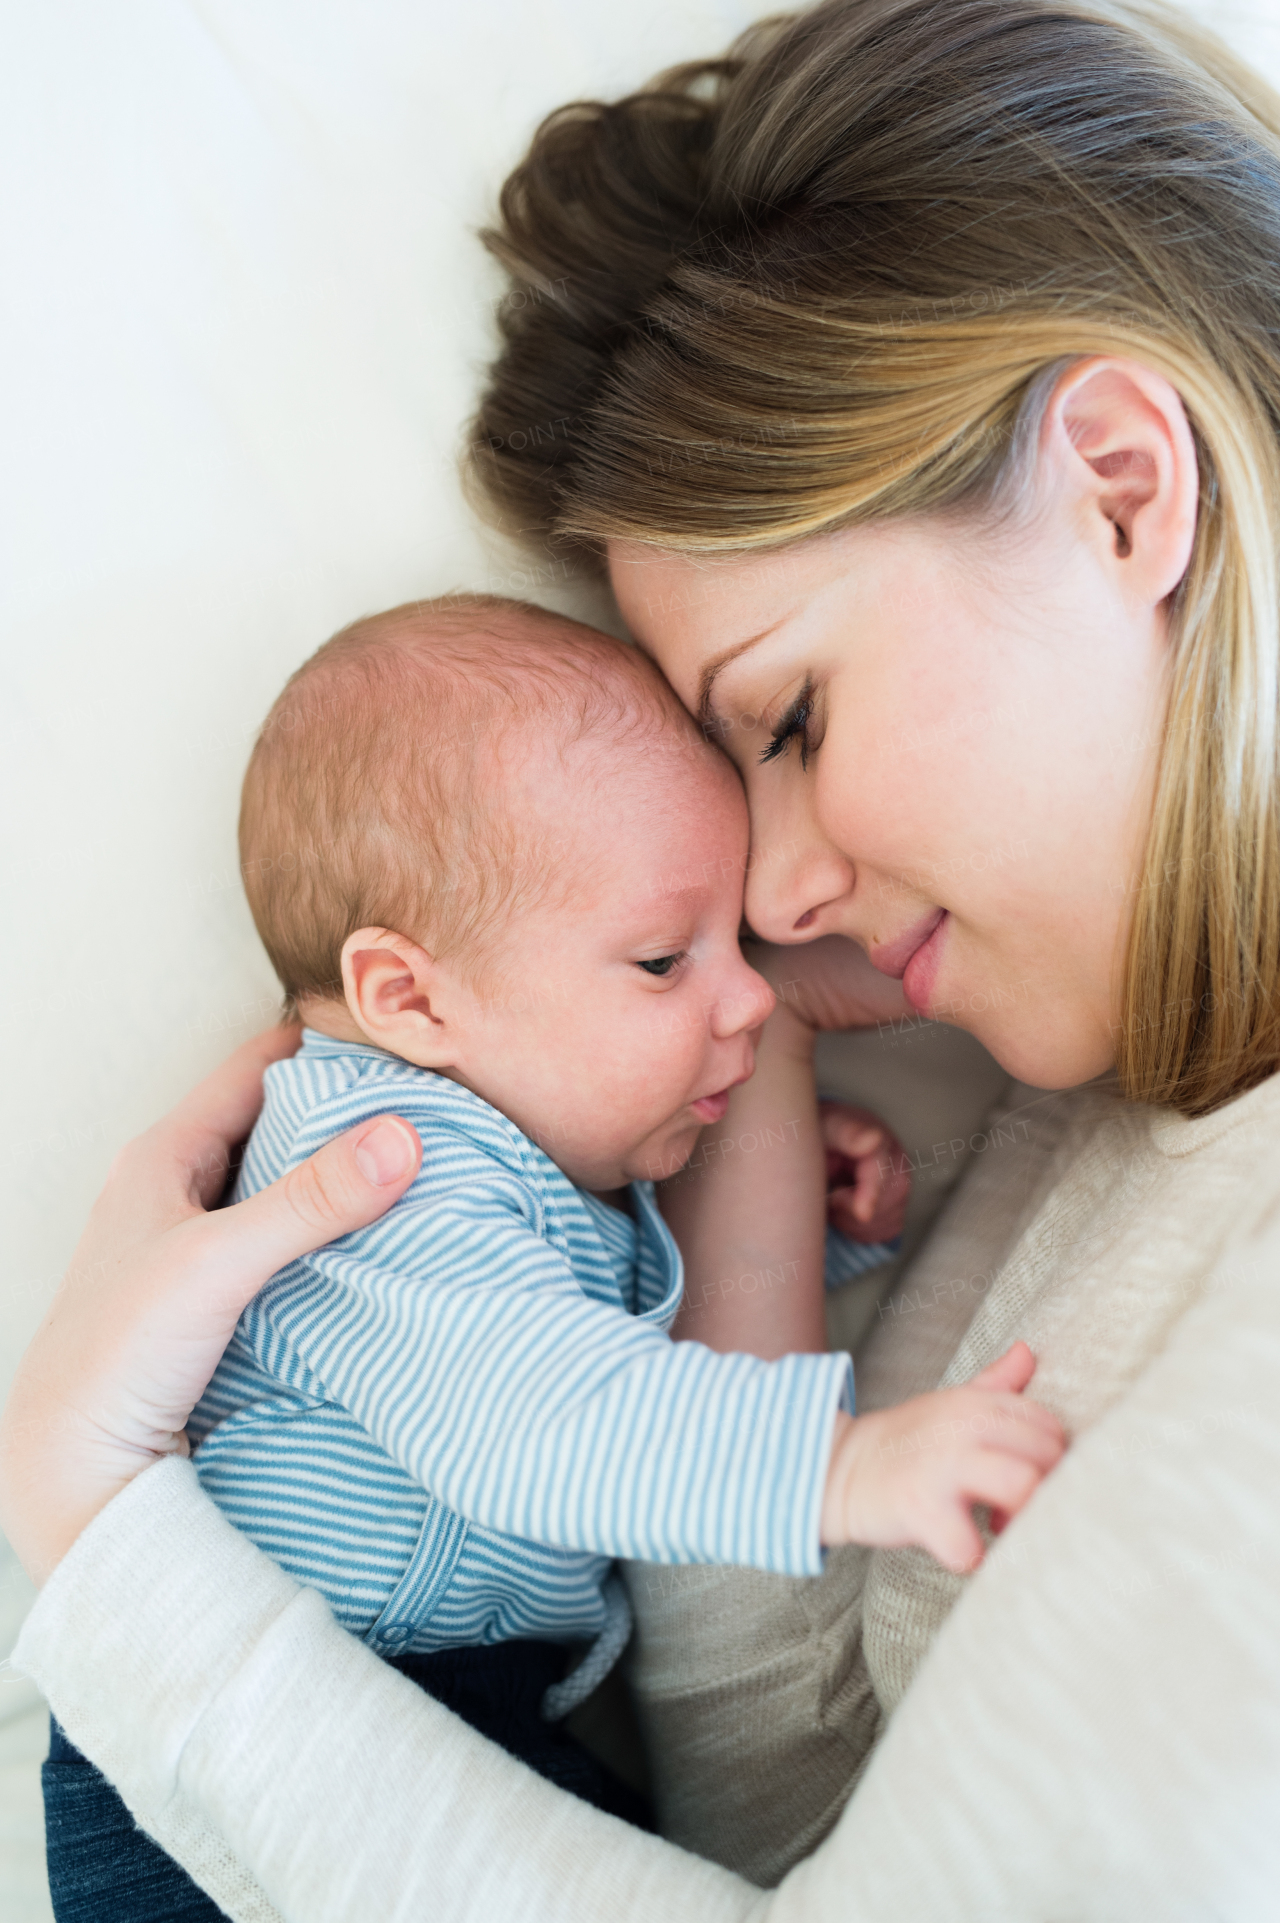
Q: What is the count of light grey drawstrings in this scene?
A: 1